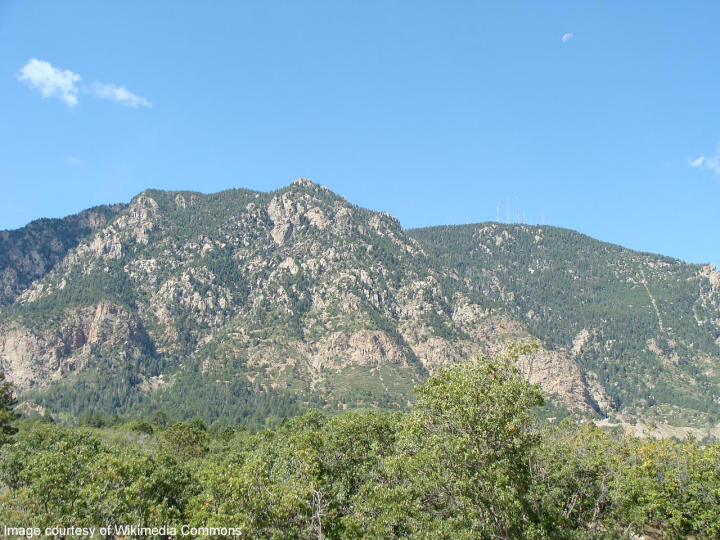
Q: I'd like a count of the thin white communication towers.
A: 5